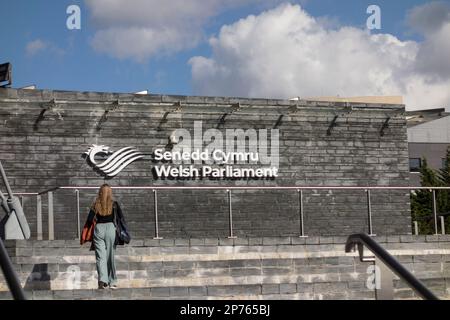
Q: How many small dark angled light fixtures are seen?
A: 7